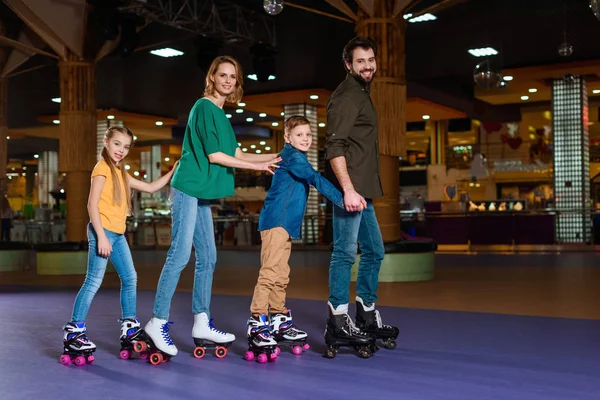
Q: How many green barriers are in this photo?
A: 3